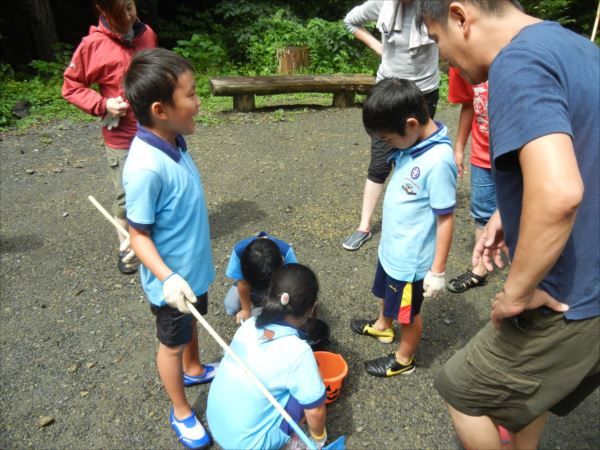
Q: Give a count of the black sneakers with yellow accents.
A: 2